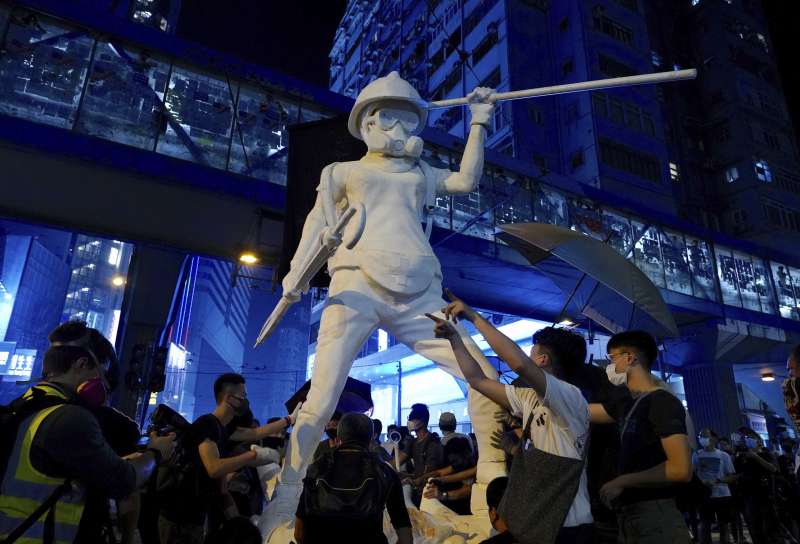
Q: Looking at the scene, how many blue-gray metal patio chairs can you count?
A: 0